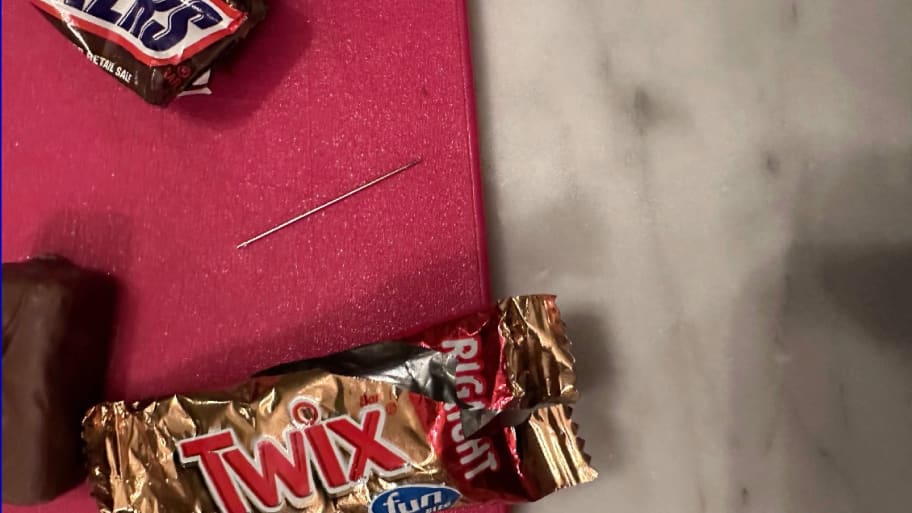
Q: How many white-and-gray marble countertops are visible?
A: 1